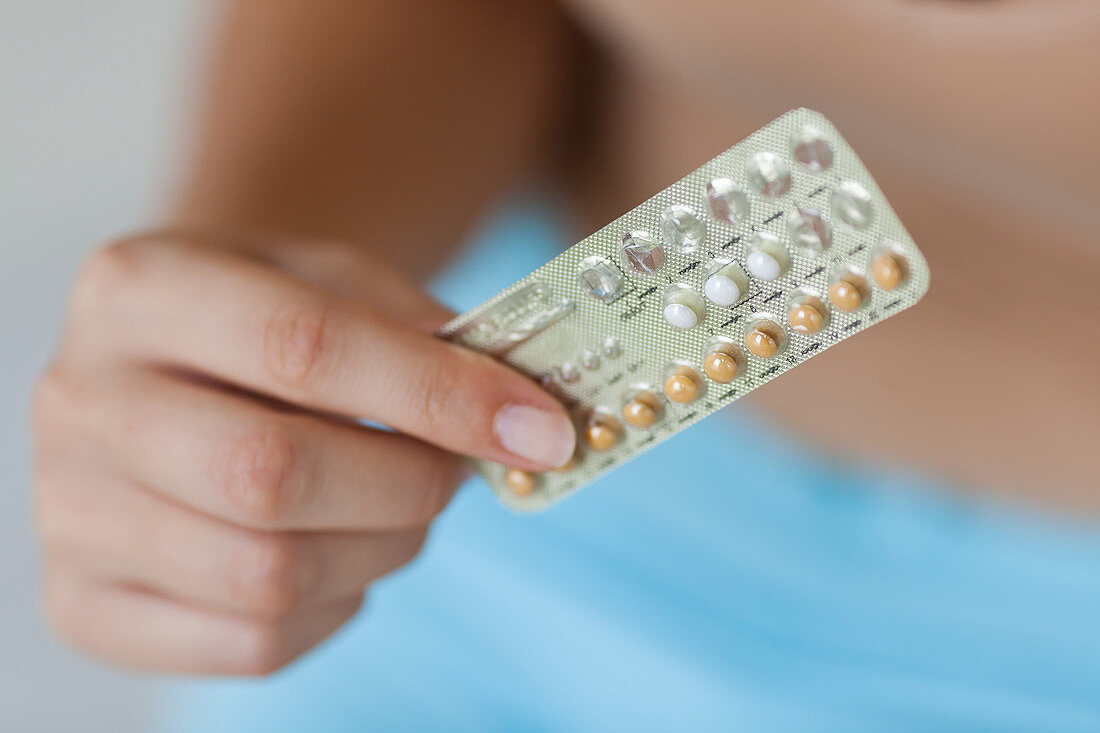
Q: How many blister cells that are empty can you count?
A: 8